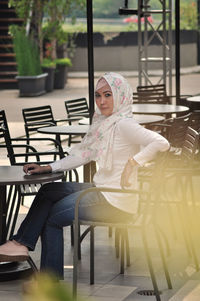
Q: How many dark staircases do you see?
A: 1